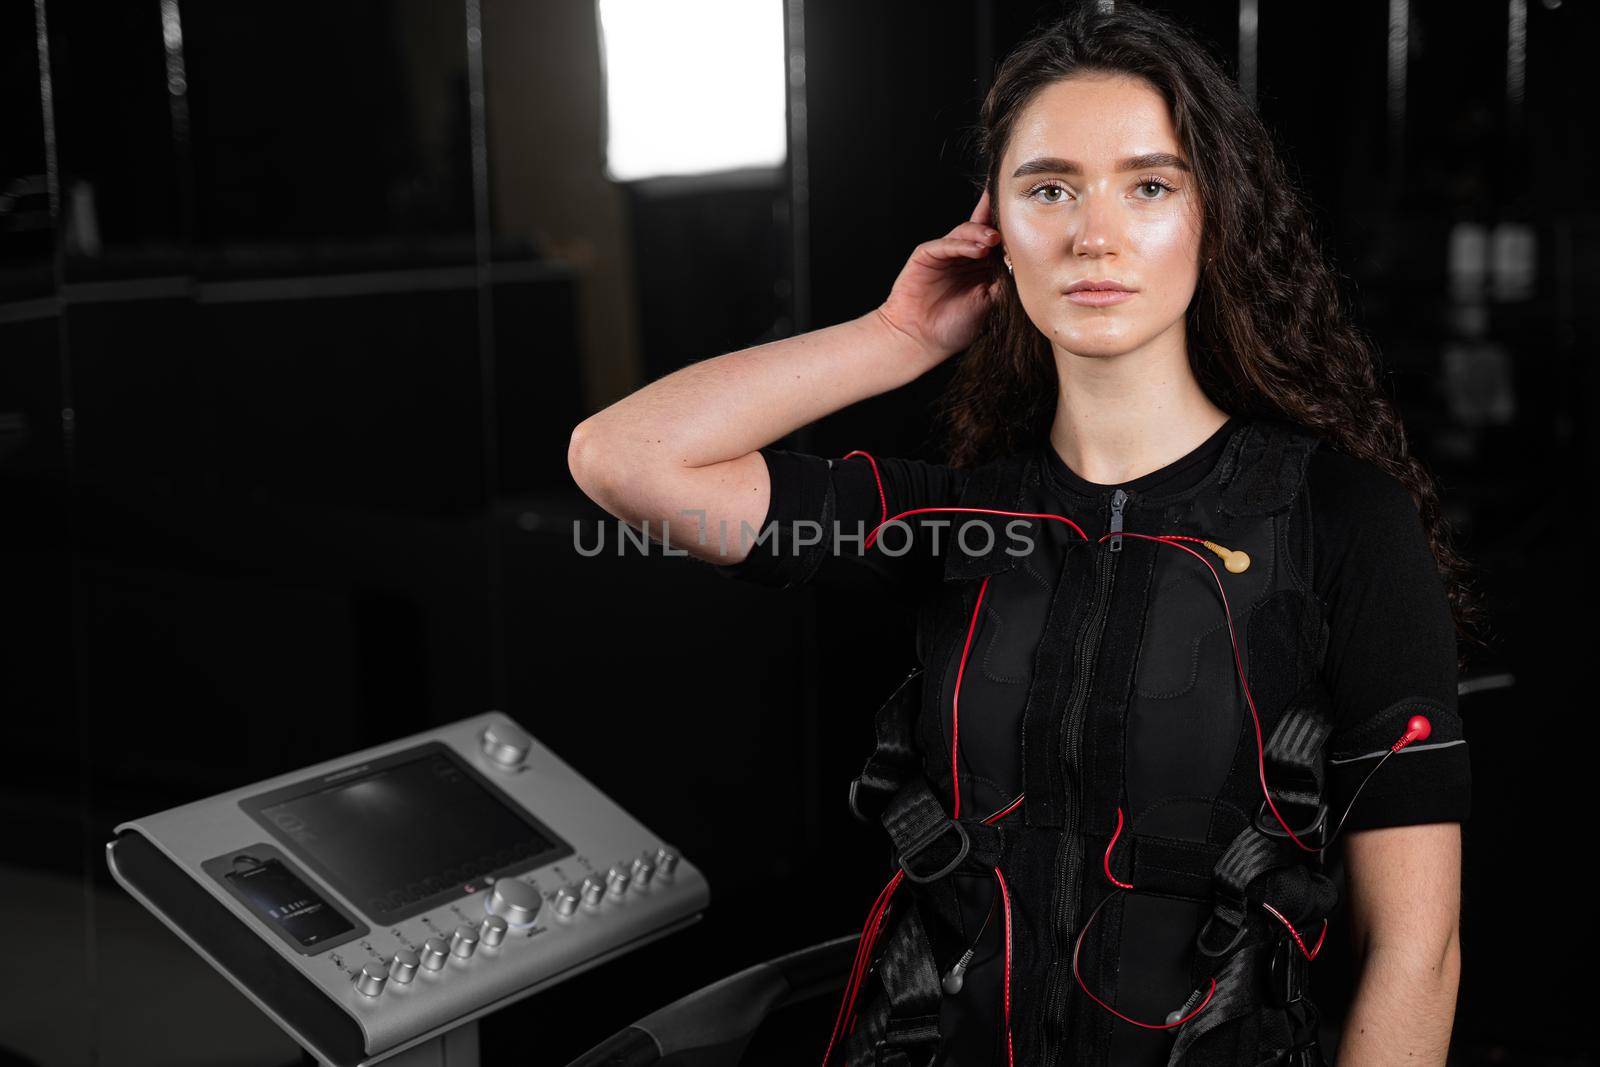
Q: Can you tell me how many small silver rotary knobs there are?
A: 10